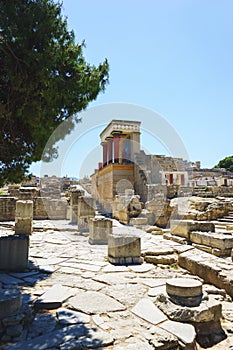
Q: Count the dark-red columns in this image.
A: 3